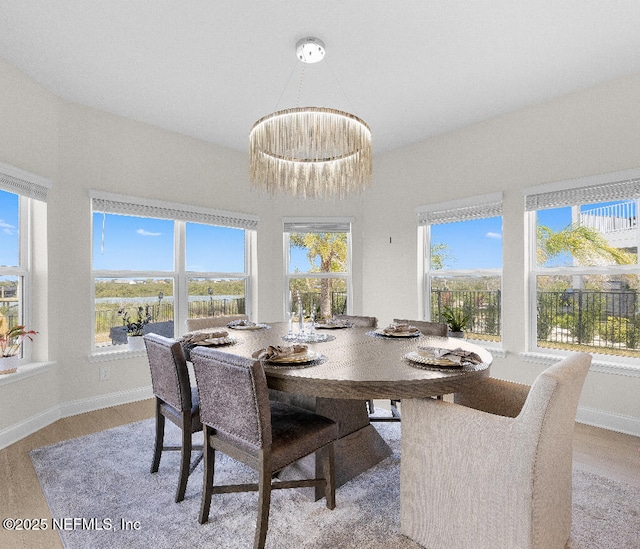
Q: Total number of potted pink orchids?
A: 0